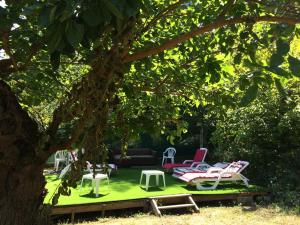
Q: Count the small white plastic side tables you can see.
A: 2